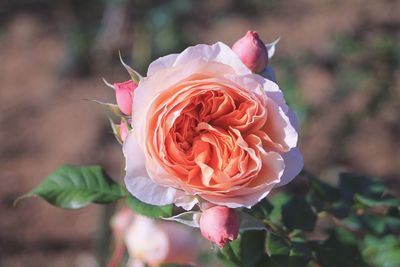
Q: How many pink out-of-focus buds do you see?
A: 2